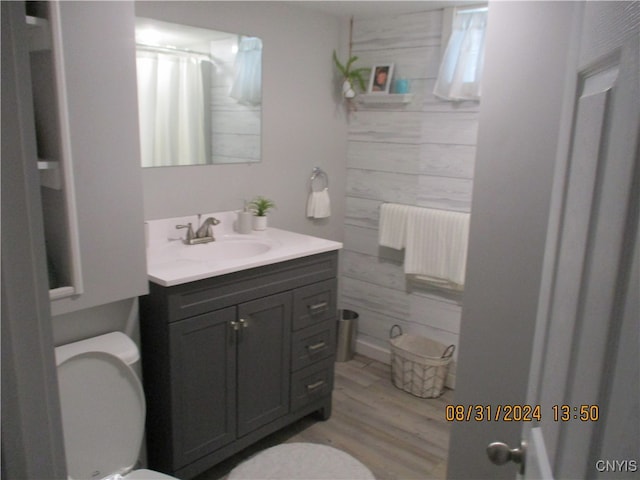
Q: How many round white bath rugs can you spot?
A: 1